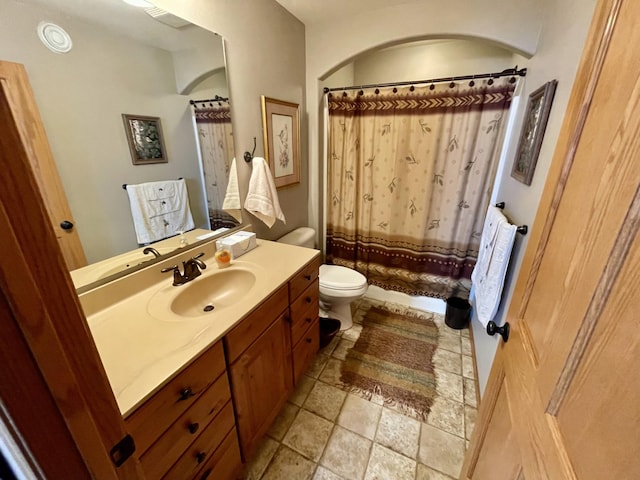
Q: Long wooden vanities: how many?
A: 1